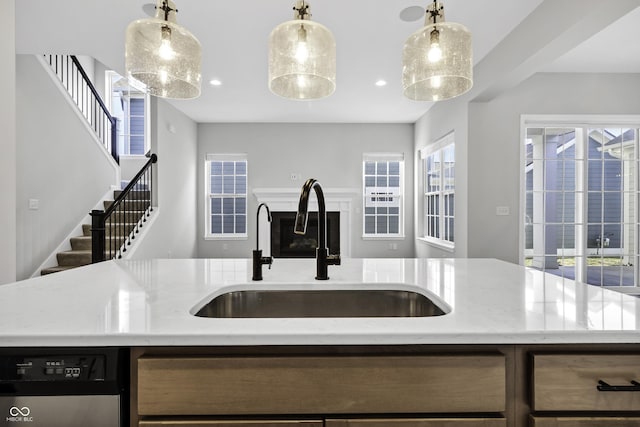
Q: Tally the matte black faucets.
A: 2